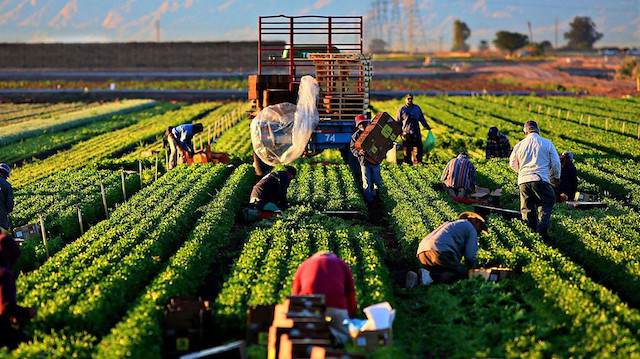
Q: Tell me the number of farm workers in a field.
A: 12